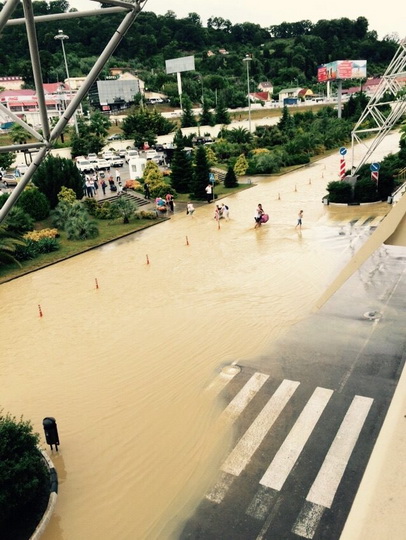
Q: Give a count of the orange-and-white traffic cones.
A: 10